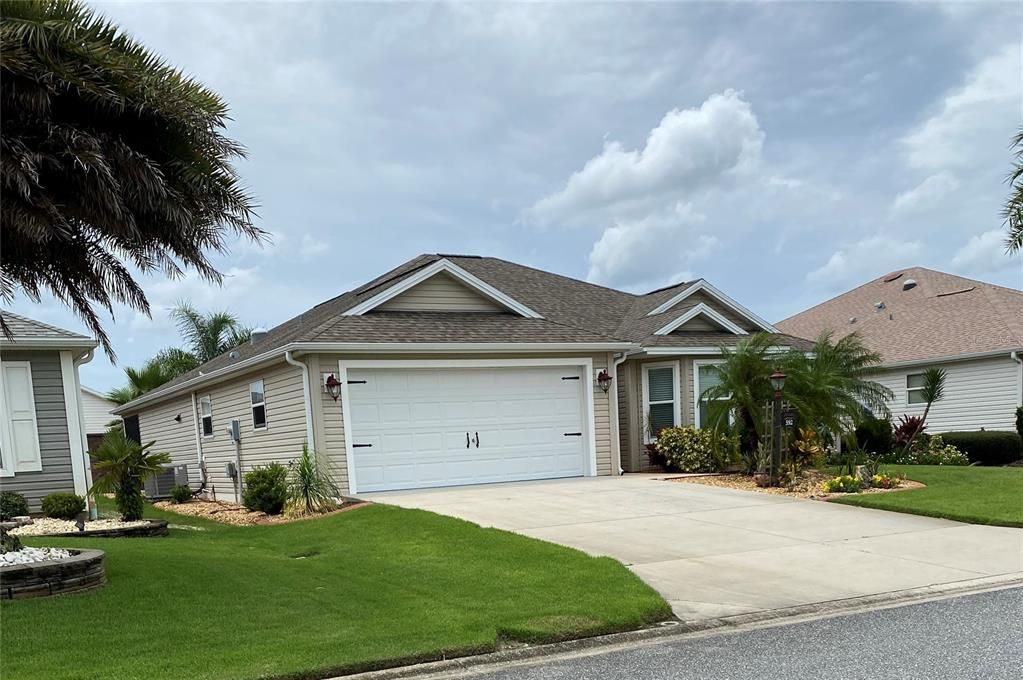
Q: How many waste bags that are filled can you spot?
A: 0